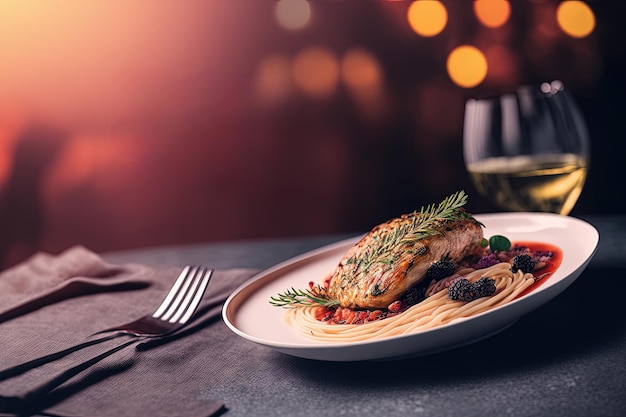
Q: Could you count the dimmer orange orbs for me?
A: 3